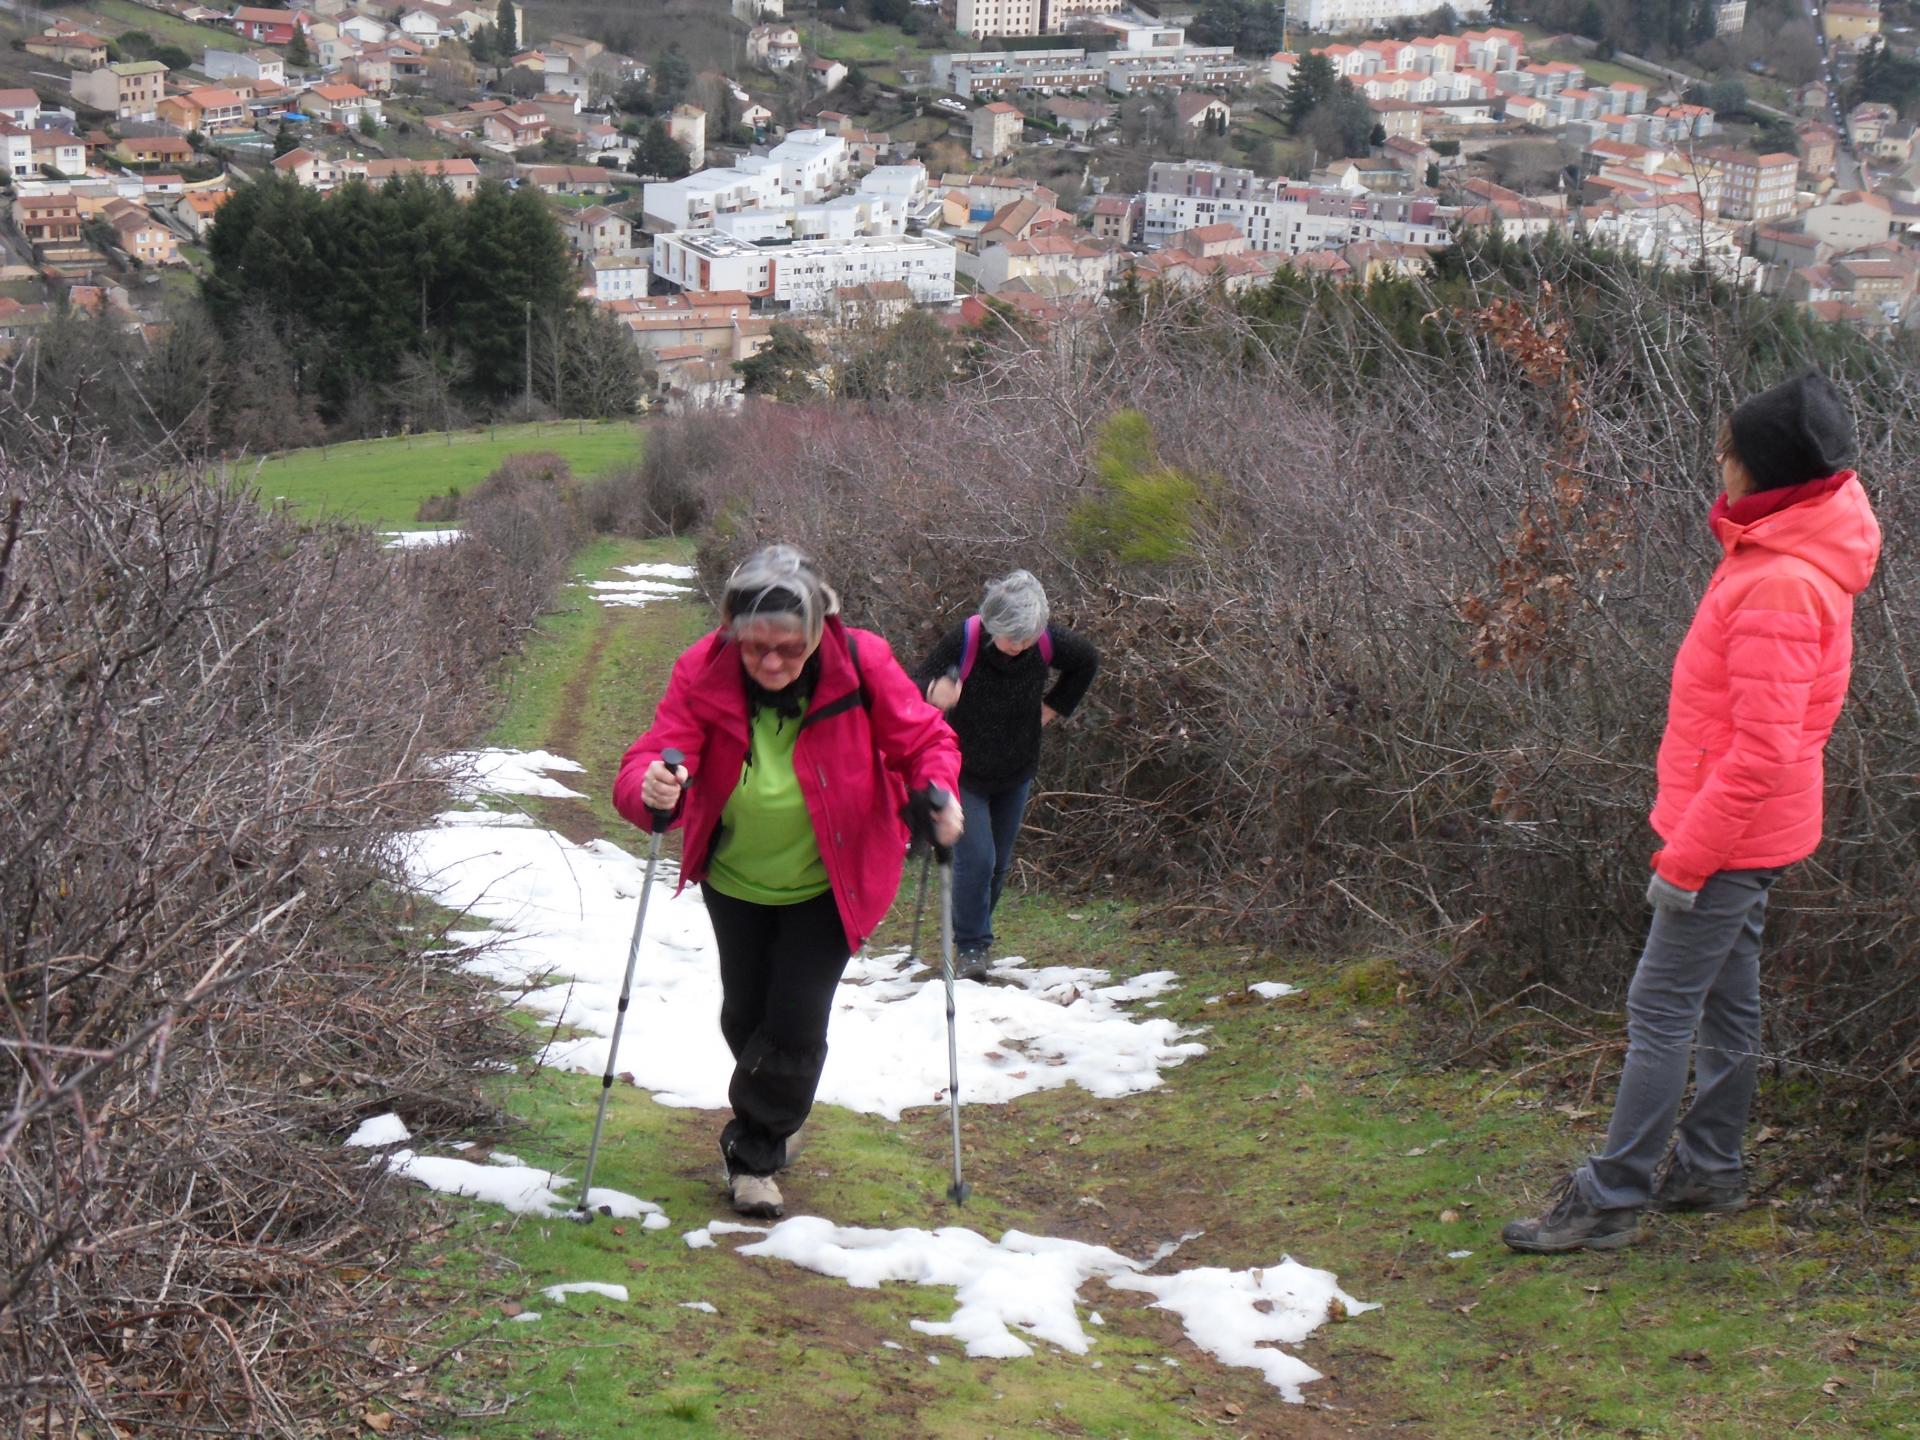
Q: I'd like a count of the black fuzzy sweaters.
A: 1